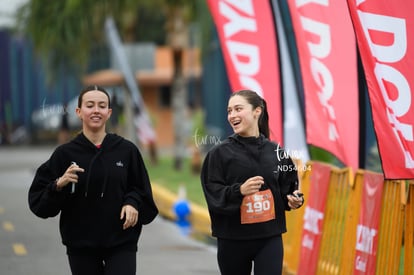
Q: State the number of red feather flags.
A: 3